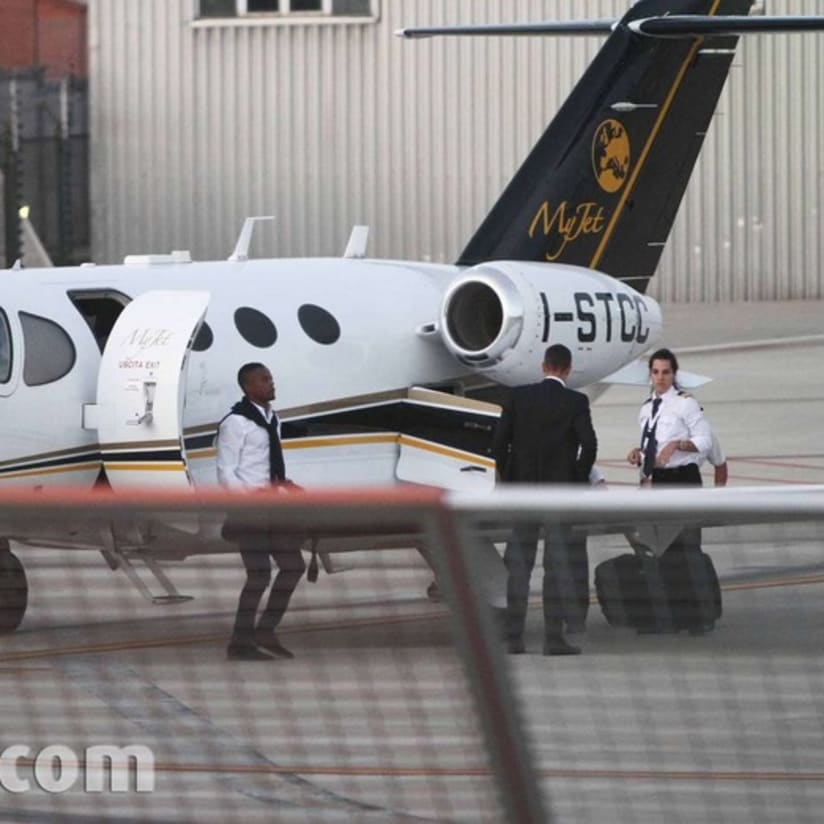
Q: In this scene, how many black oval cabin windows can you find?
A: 3